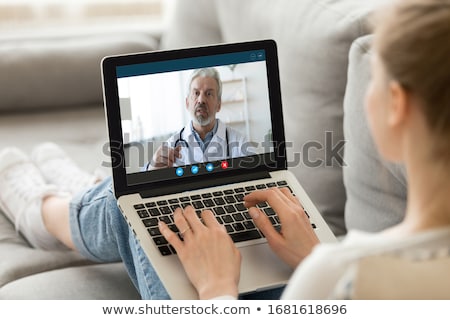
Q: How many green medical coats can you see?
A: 0